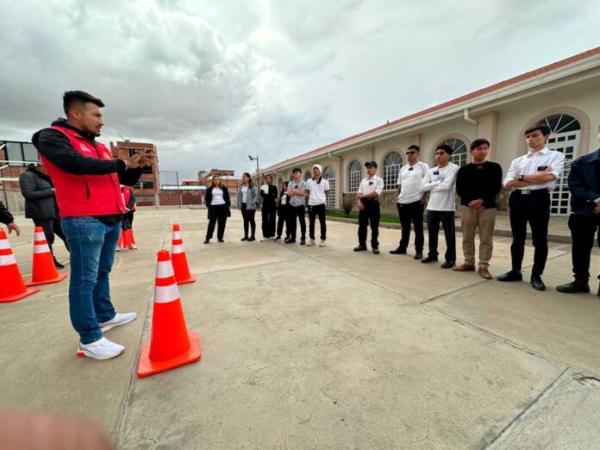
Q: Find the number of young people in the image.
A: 12